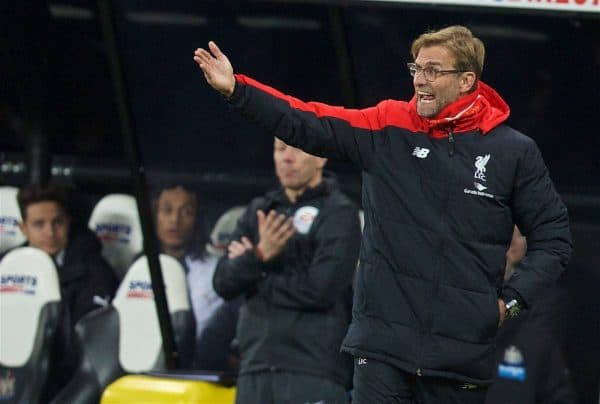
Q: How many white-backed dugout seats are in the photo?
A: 5